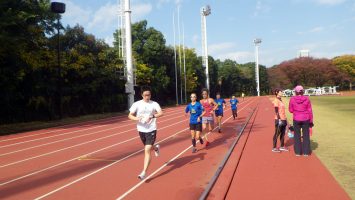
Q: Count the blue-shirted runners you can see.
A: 3